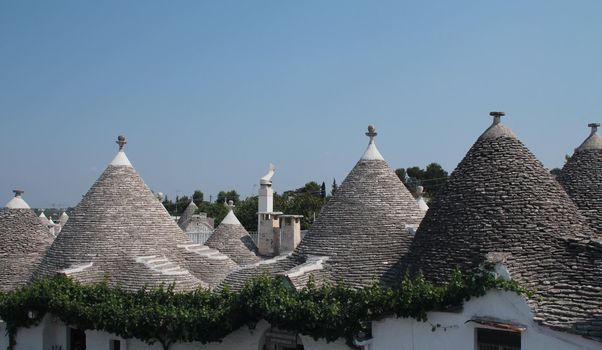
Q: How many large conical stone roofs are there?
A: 5